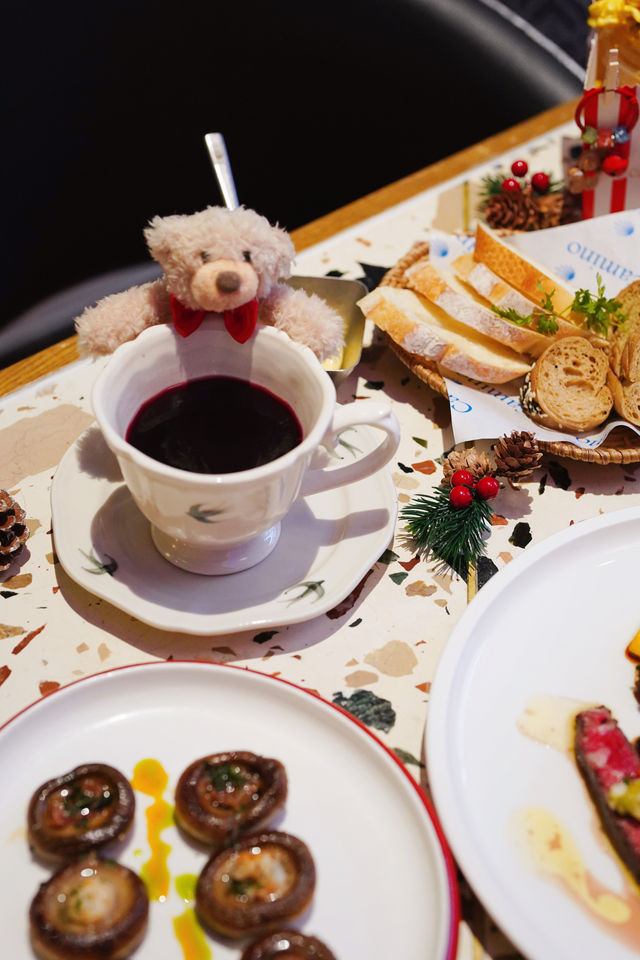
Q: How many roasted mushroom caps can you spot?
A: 5